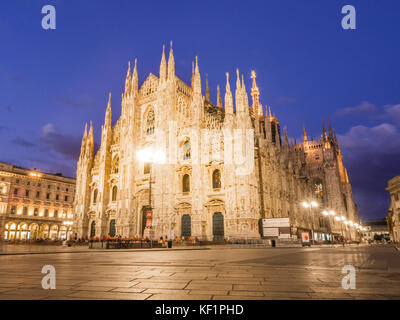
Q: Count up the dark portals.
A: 5